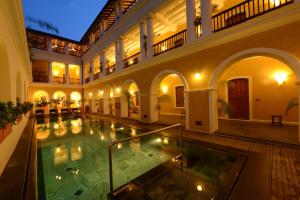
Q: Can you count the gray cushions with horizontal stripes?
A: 0